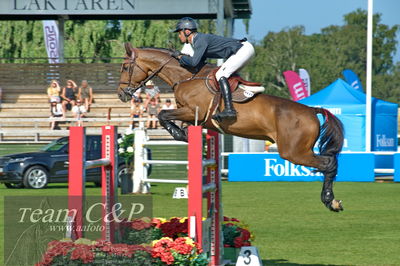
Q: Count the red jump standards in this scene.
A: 4